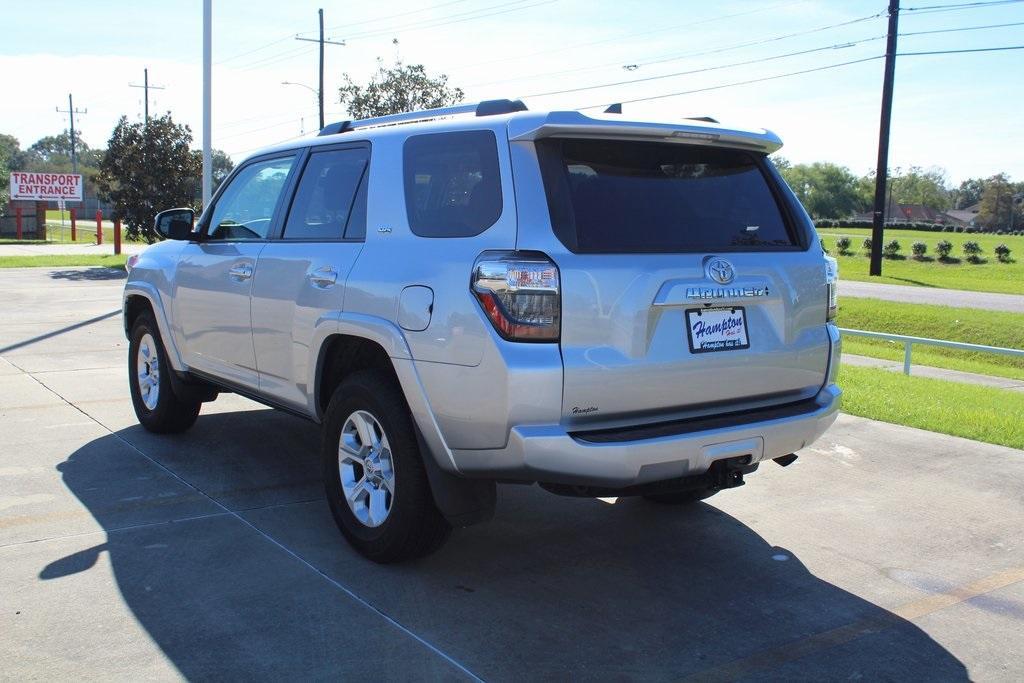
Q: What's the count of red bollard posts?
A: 4